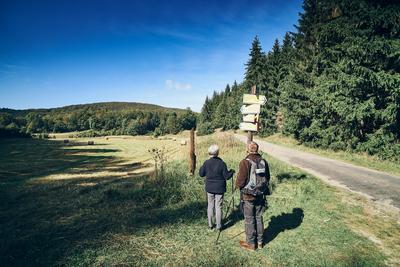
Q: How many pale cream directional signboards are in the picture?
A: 4